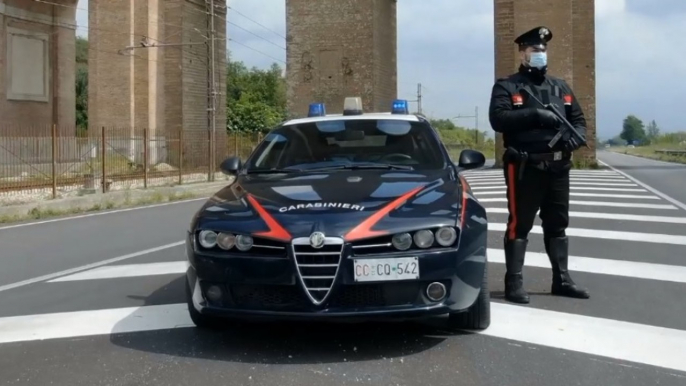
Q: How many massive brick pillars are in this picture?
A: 4